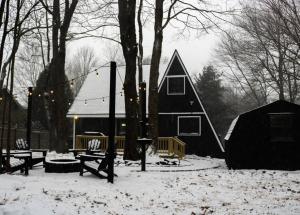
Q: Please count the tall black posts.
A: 3